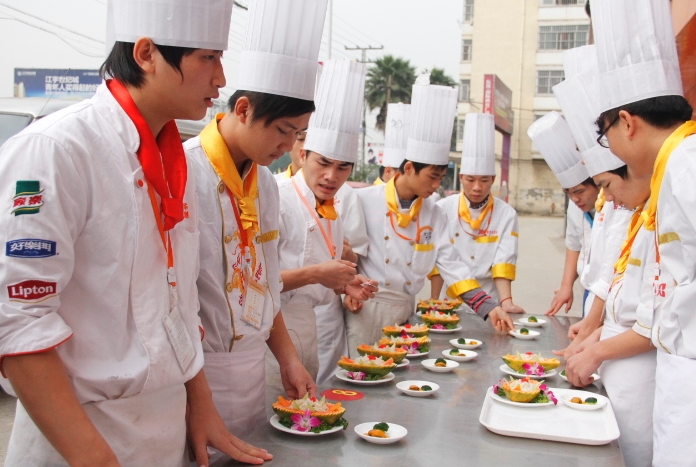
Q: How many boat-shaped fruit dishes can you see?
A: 10